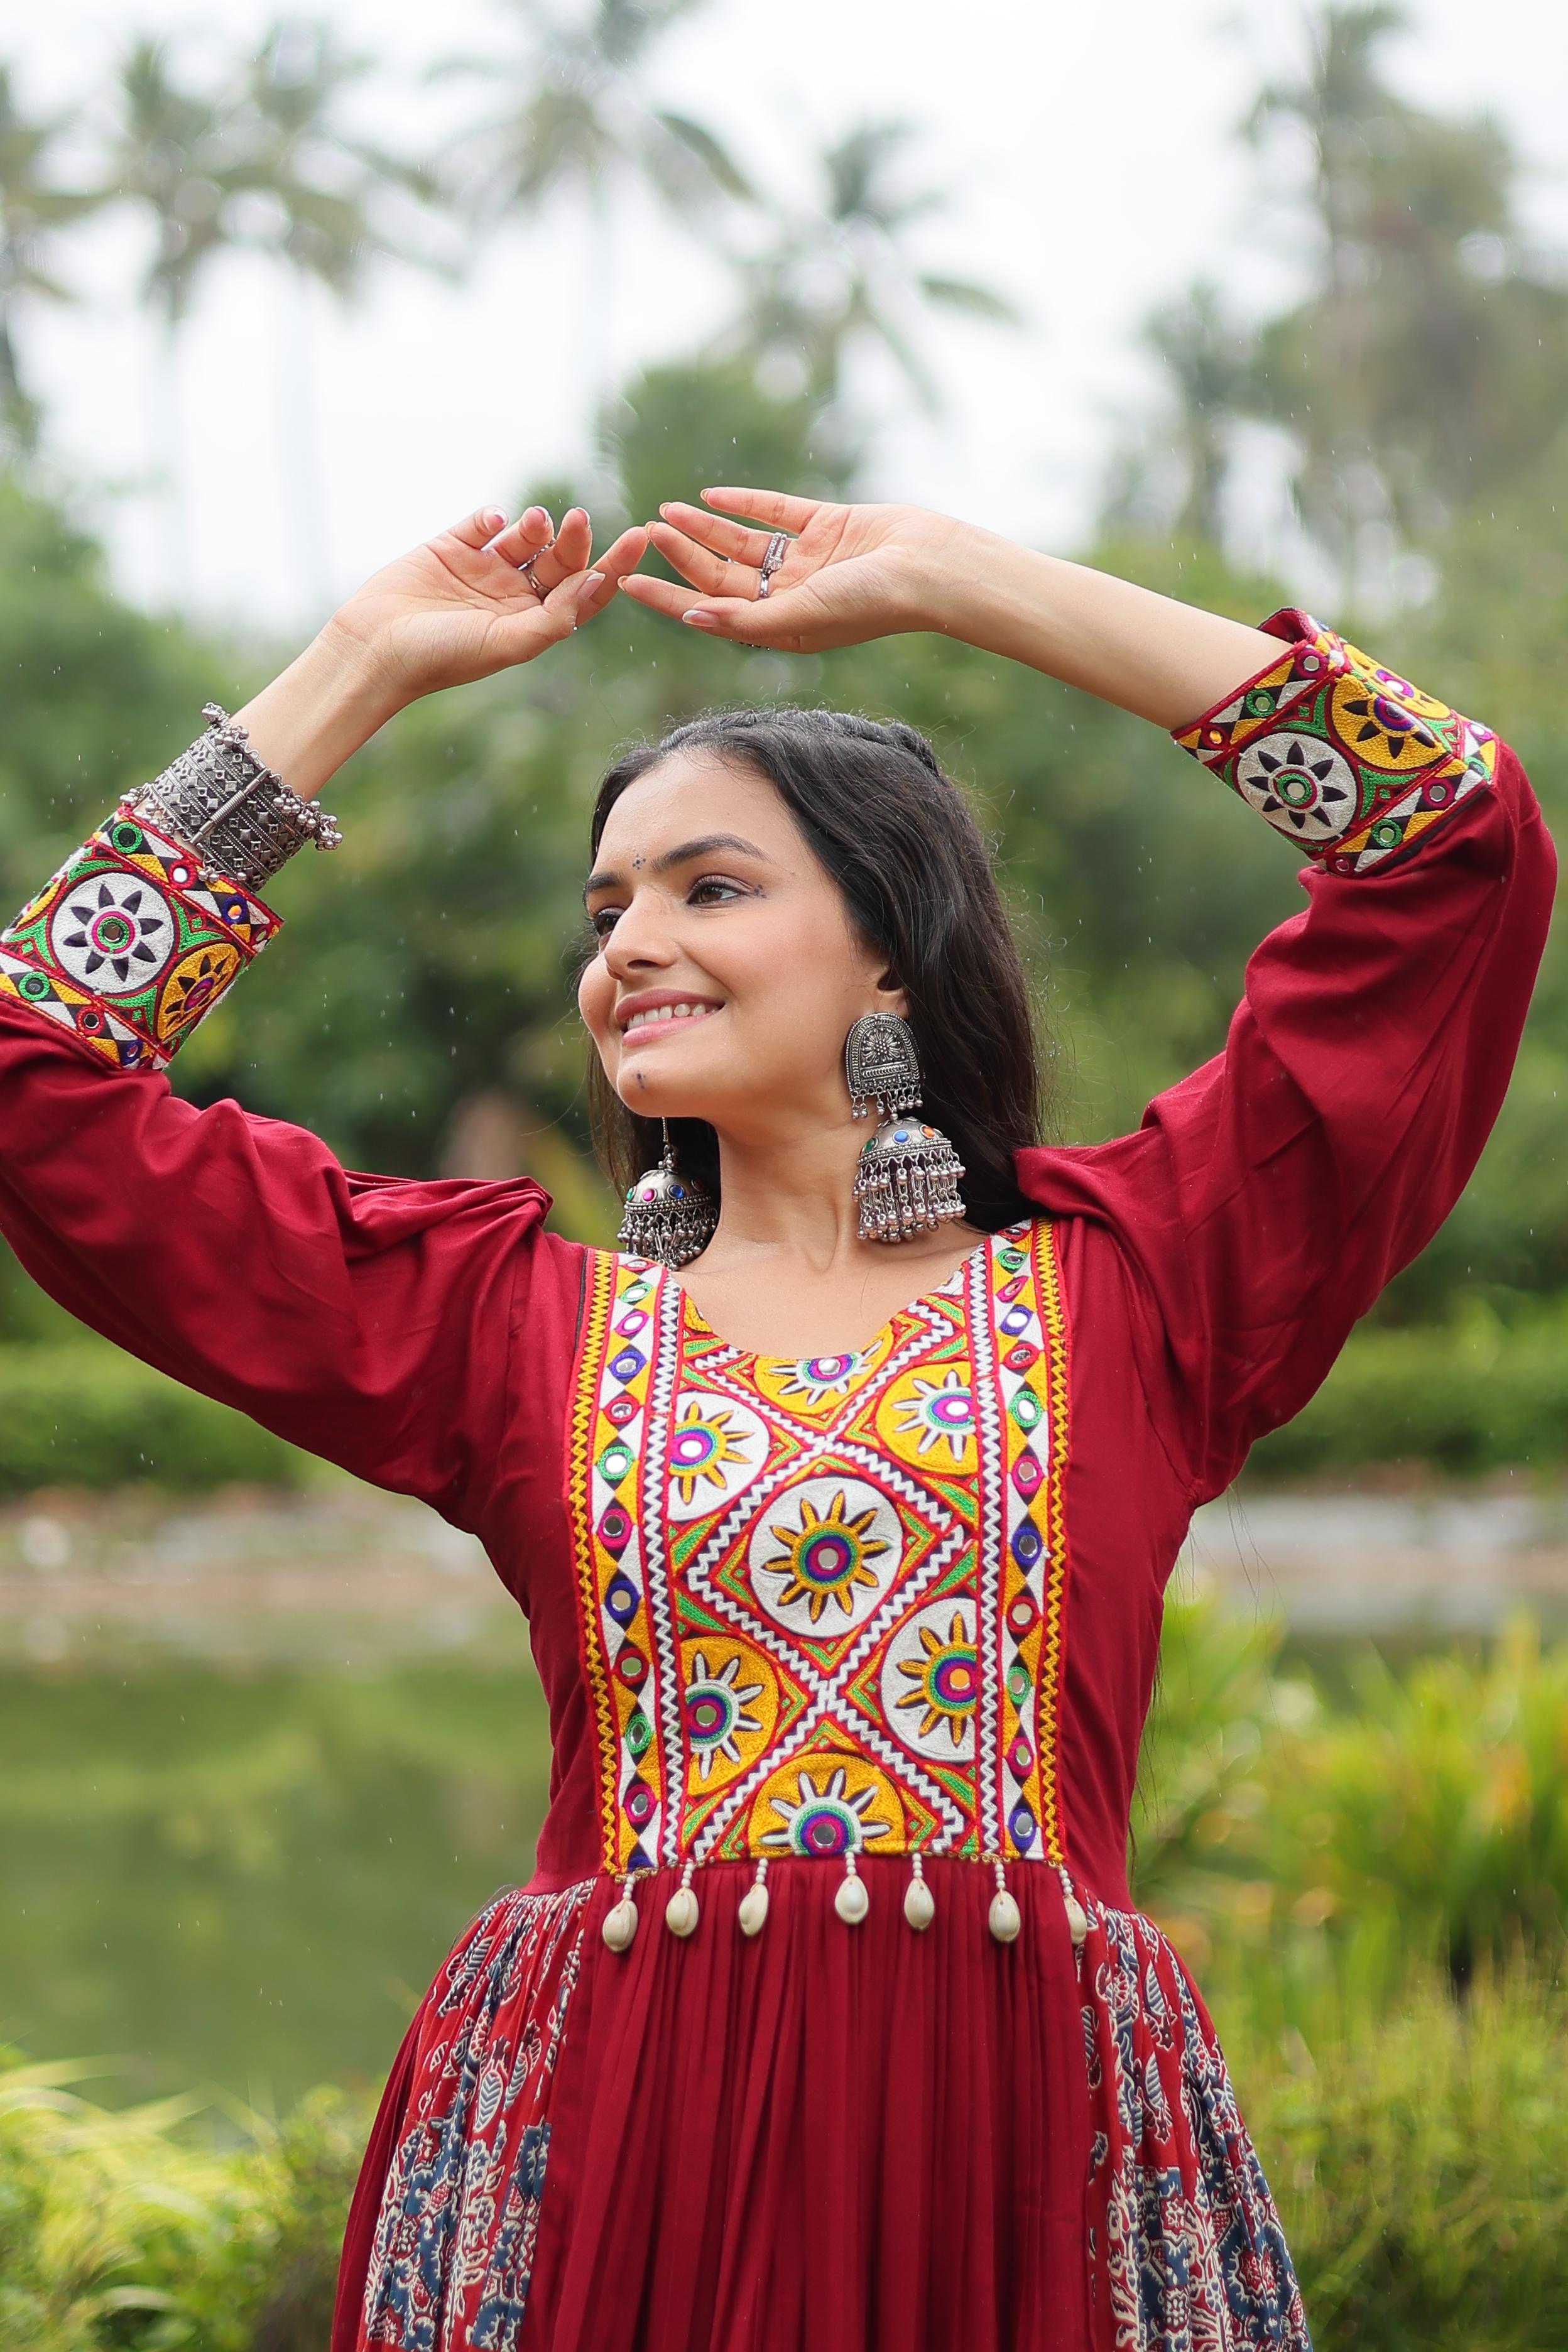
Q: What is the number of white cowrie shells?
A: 7